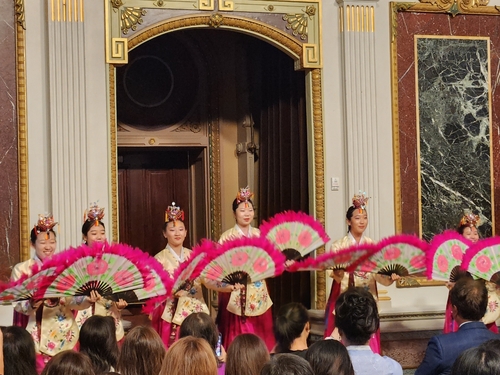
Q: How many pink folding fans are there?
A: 10